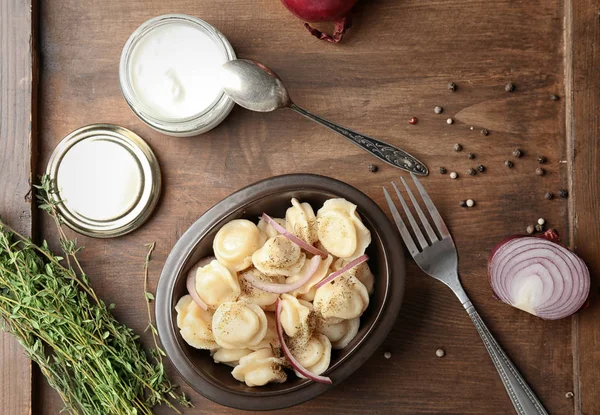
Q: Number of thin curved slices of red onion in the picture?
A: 5